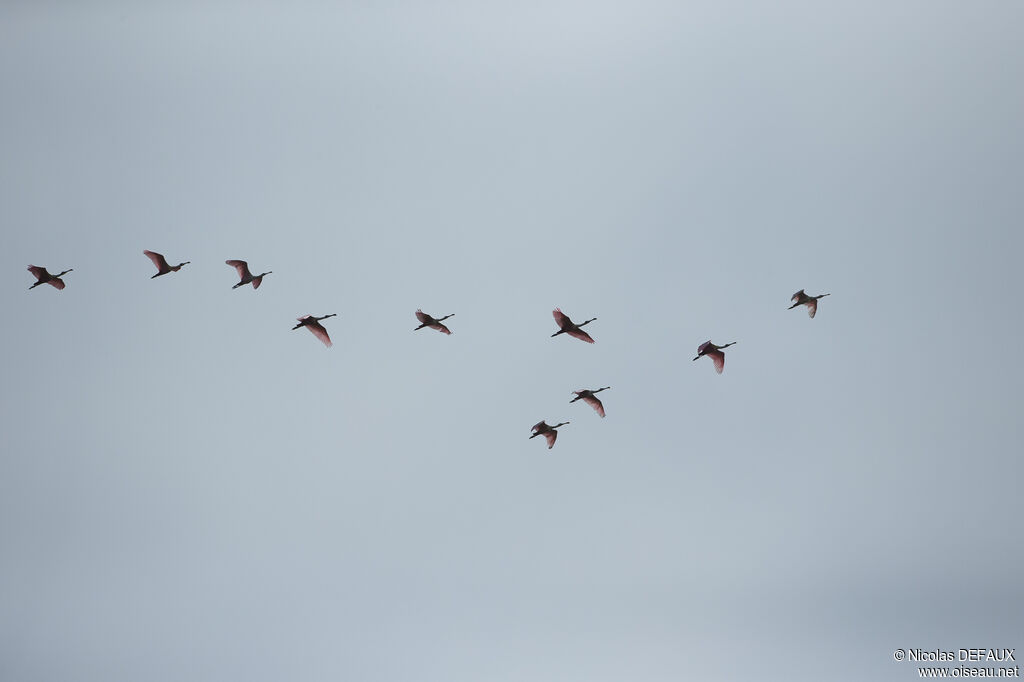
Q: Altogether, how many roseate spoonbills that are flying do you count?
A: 10